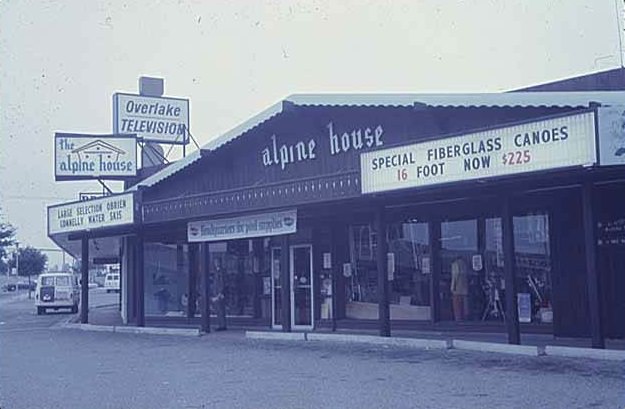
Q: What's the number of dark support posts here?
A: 7